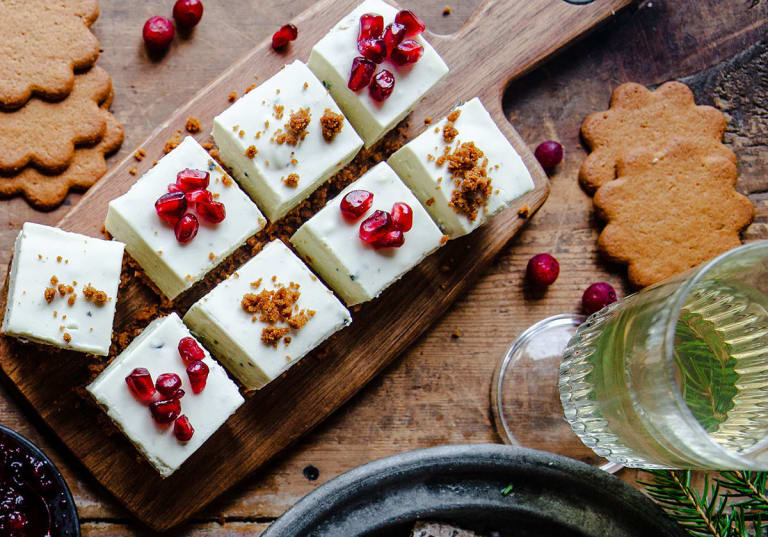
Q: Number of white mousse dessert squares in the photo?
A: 8